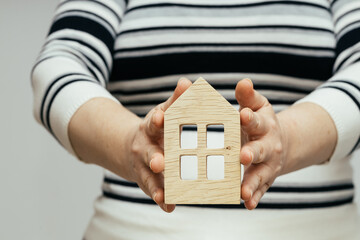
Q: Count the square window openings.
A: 4